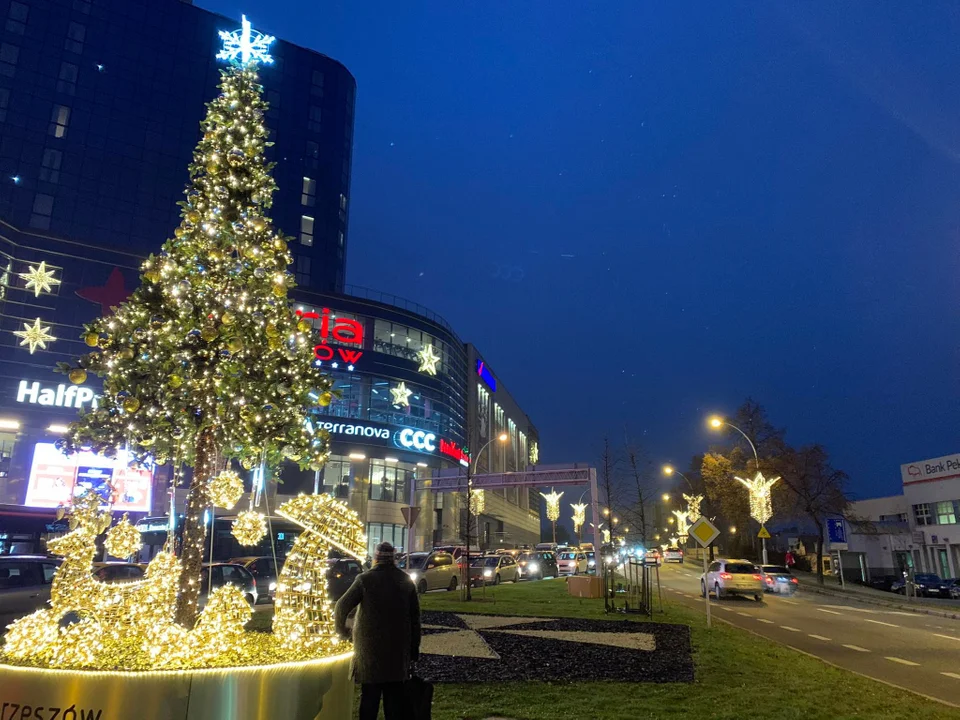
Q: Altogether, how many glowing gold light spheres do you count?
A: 3